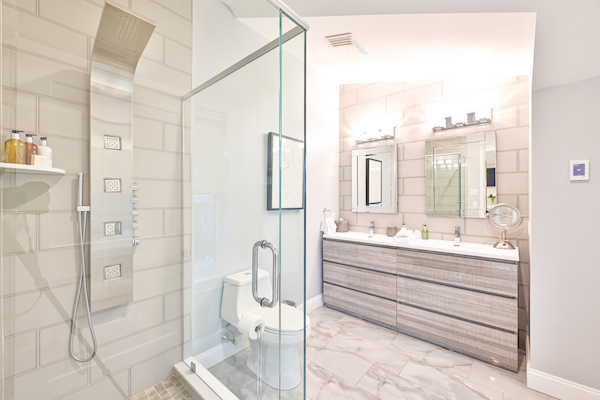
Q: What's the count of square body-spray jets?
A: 4